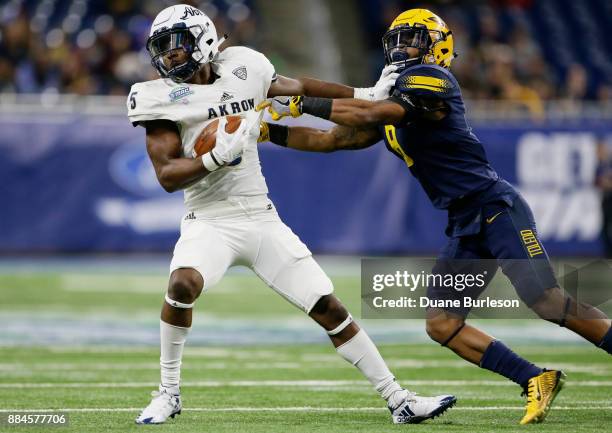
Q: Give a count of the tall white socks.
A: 2